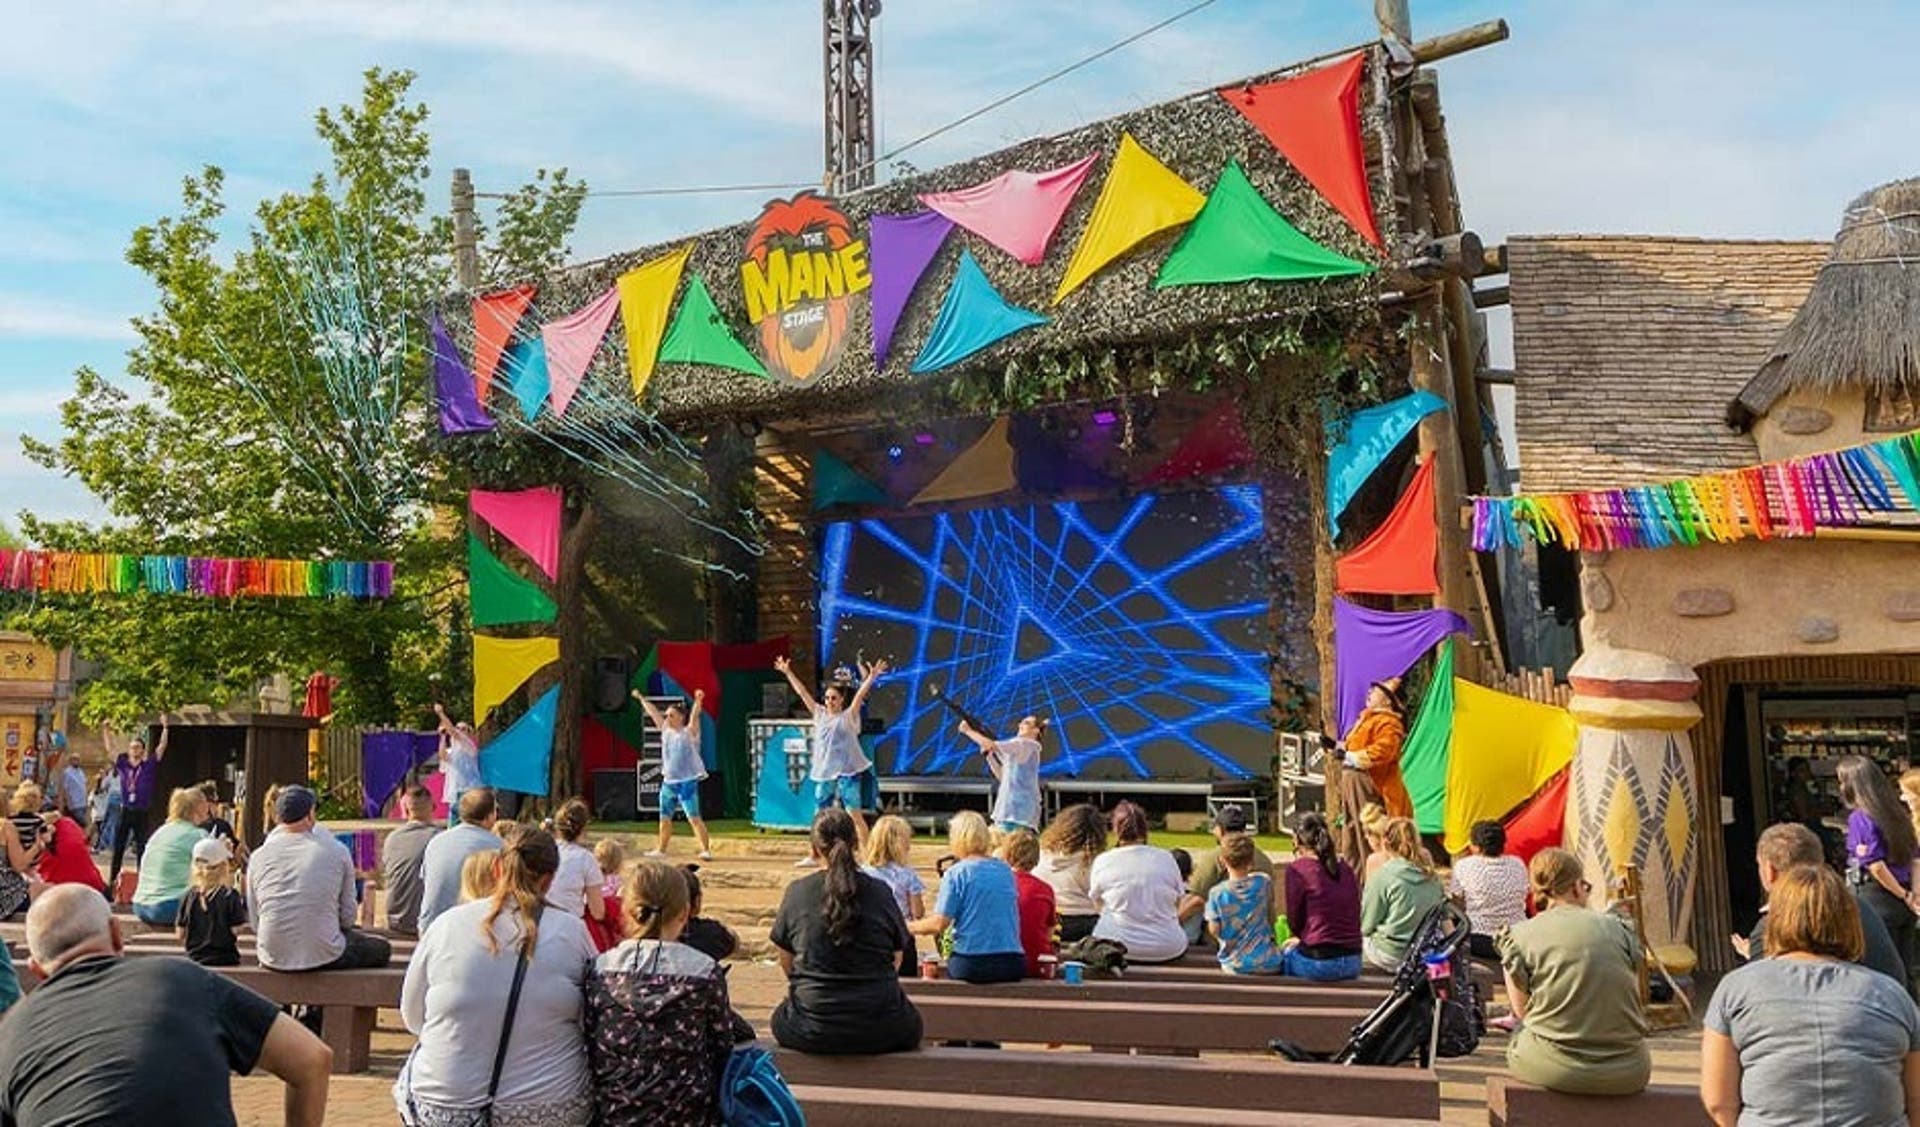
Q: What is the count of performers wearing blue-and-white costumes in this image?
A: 4